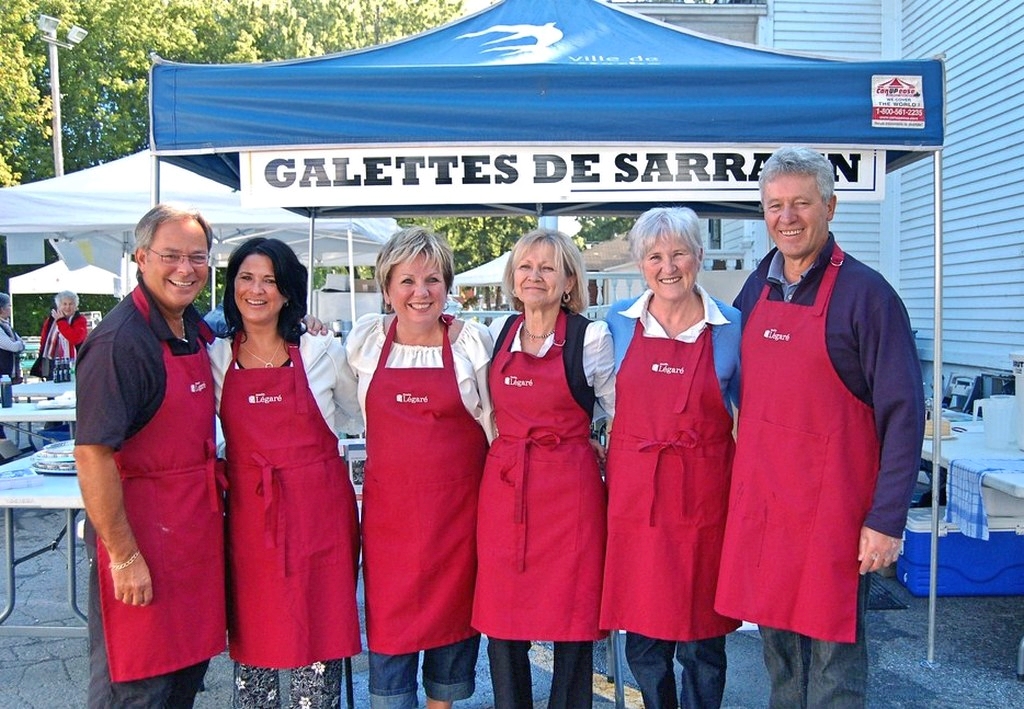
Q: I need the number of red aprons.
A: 6